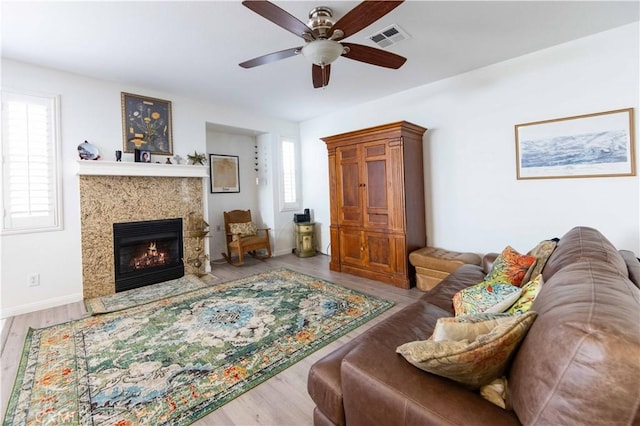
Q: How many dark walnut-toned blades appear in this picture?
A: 5